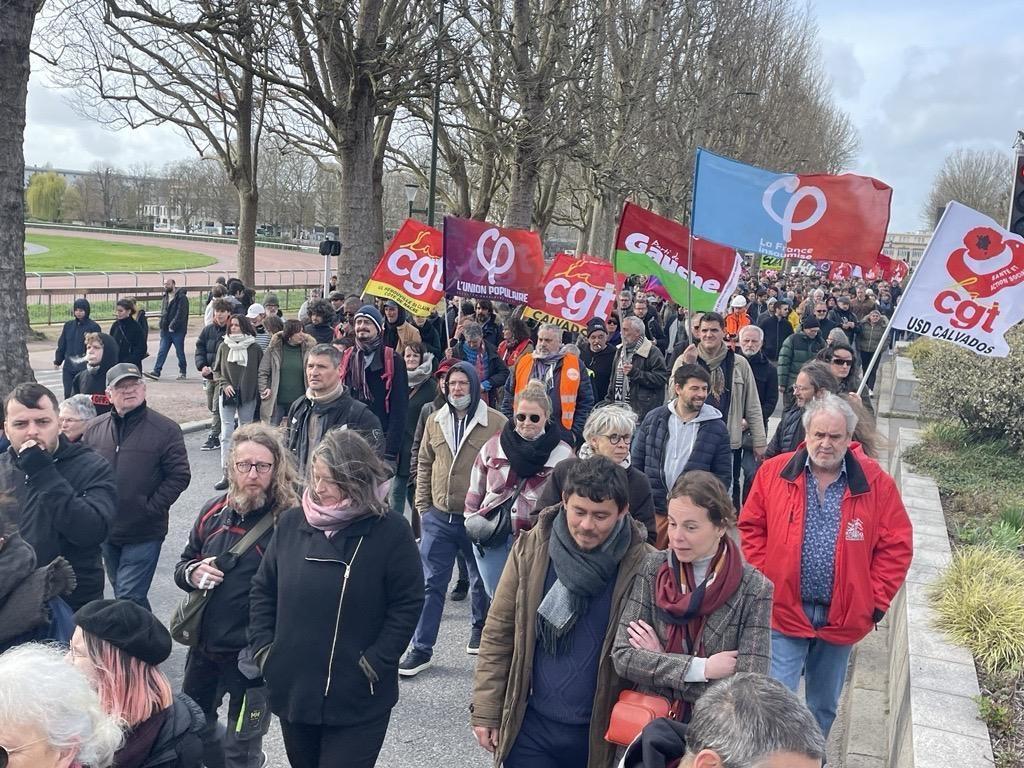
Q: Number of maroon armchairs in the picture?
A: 0